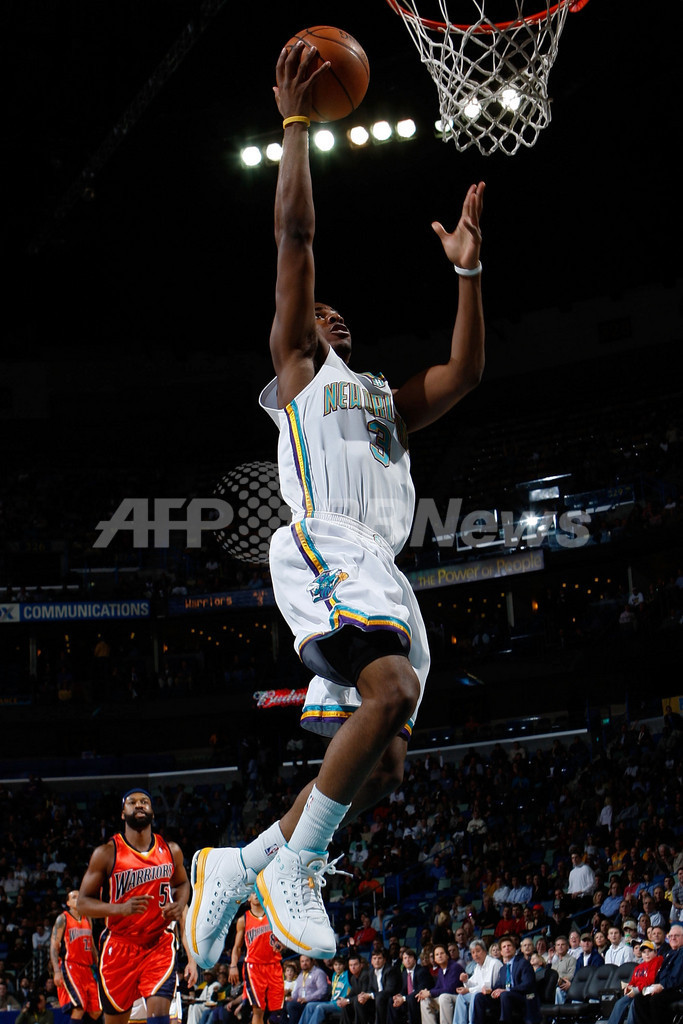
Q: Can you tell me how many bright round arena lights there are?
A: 9